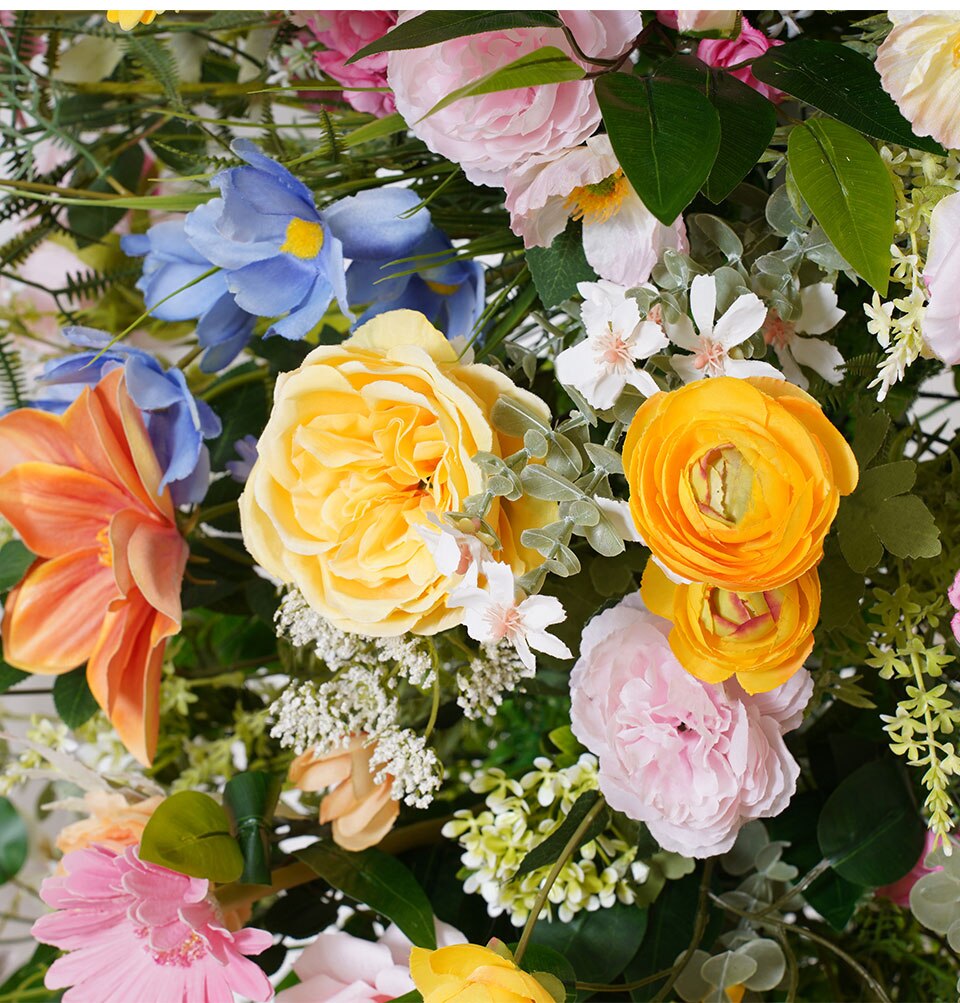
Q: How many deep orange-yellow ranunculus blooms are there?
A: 2